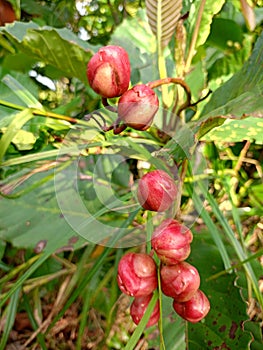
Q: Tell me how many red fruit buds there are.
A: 8